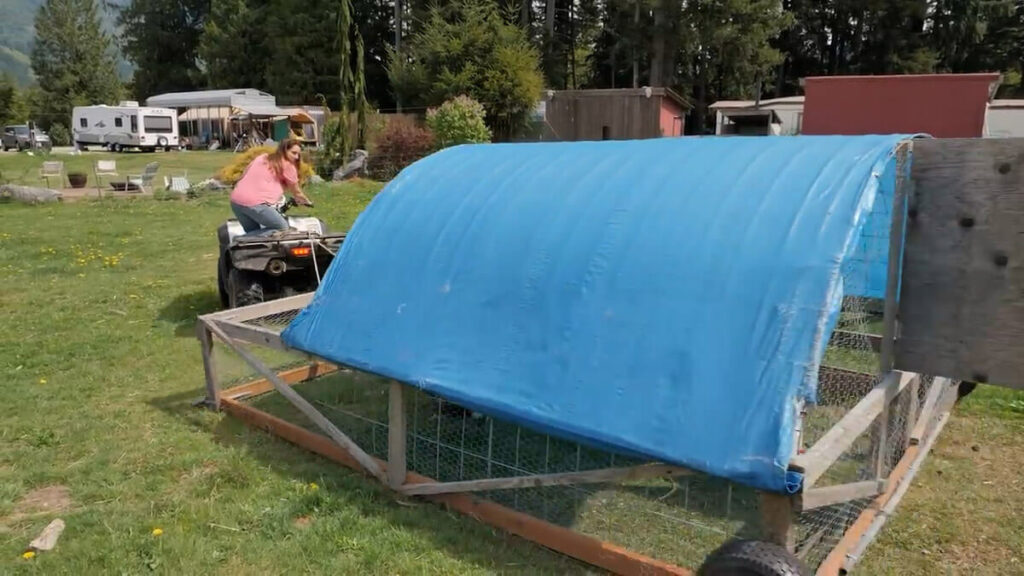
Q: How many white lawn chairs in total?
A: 4